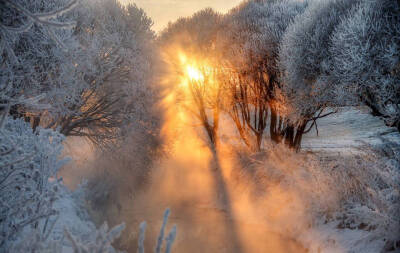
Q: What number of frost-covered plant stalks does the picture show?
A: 3